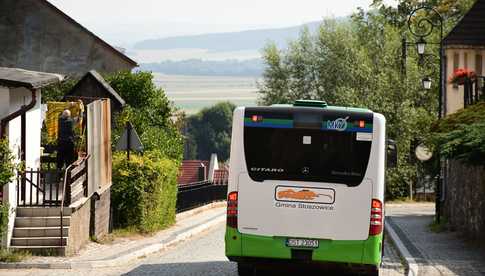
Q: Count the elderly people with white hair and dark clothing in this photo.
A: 1